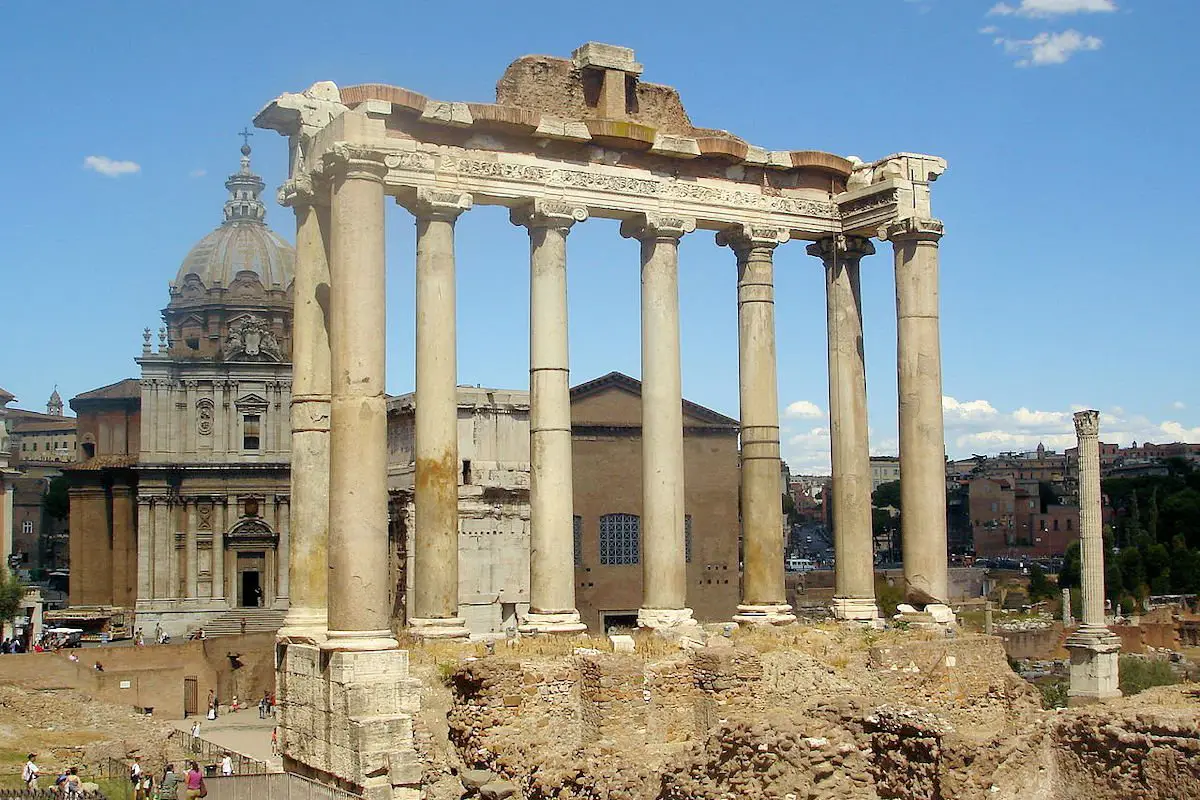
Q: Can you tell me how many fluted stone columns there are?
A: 1